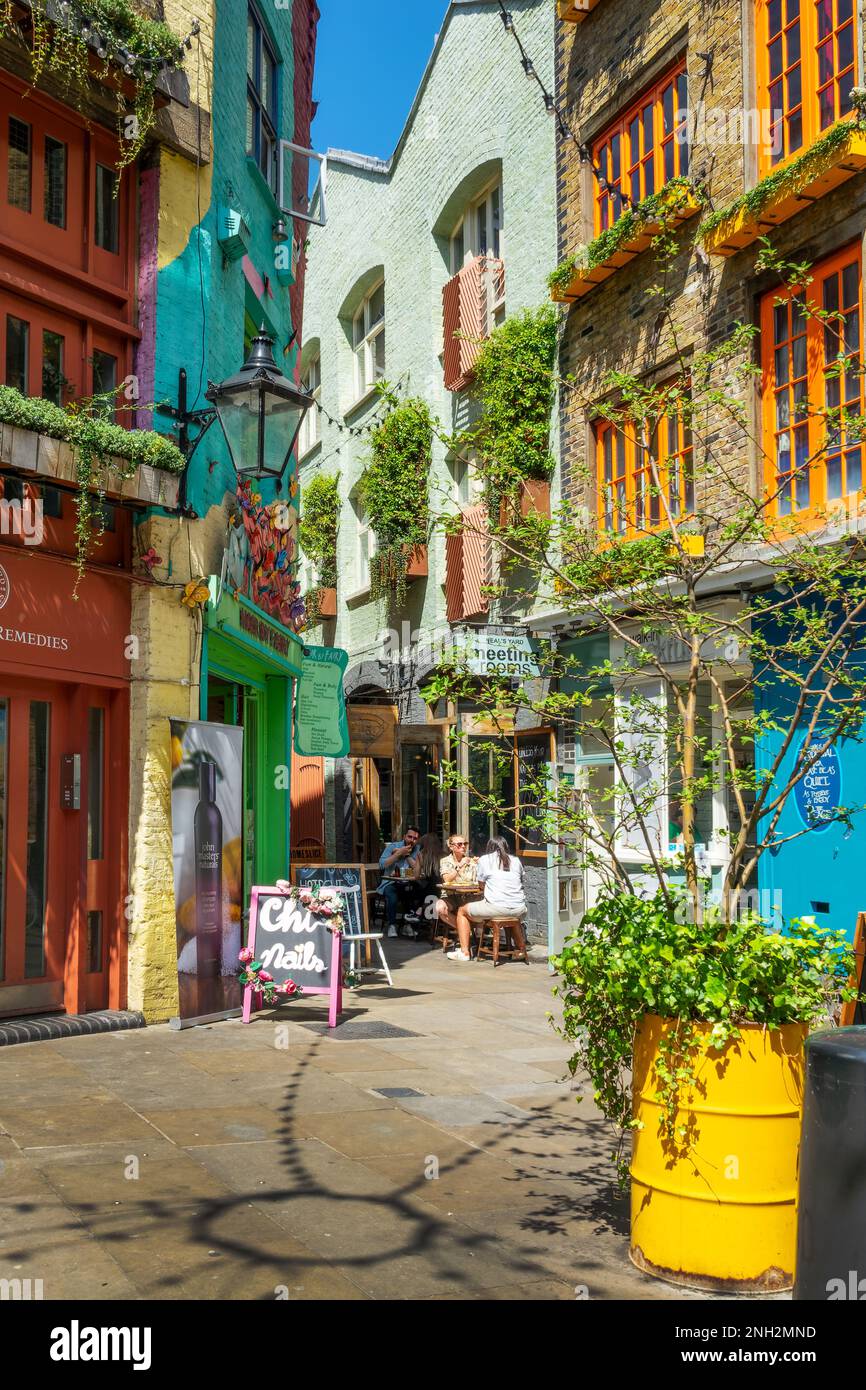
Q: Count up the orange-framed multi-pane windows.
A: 4